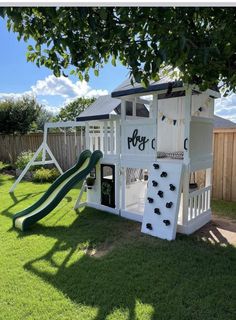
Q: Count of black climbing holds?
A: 10